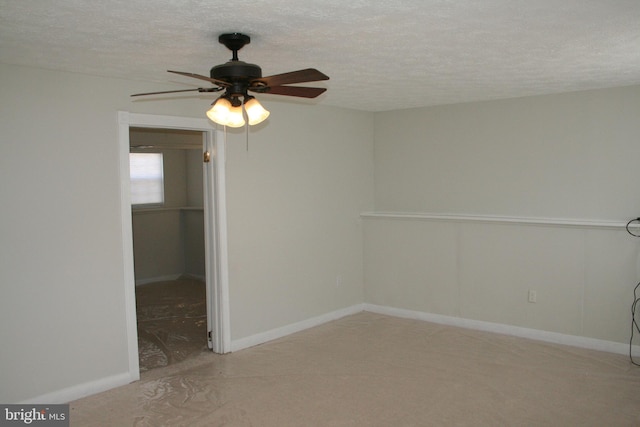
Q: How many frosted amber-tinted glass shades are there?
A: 3